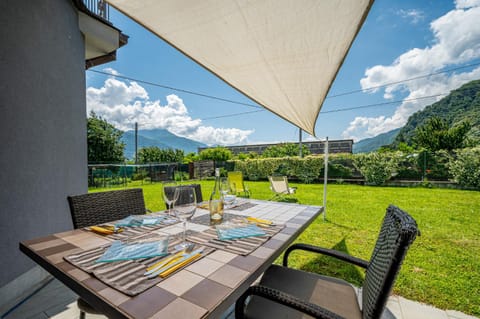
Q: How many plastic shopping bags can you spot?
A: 0